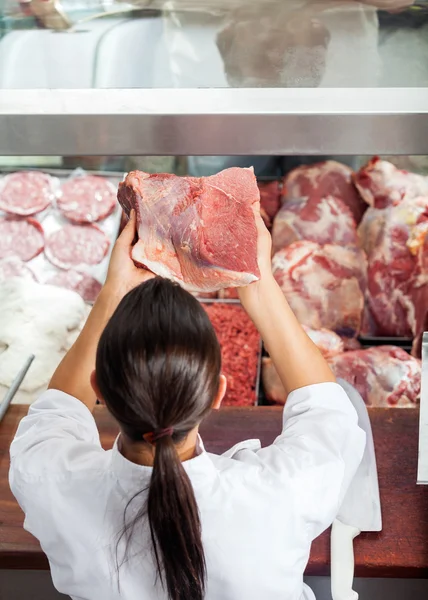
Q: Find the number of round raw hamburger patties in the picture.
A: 6